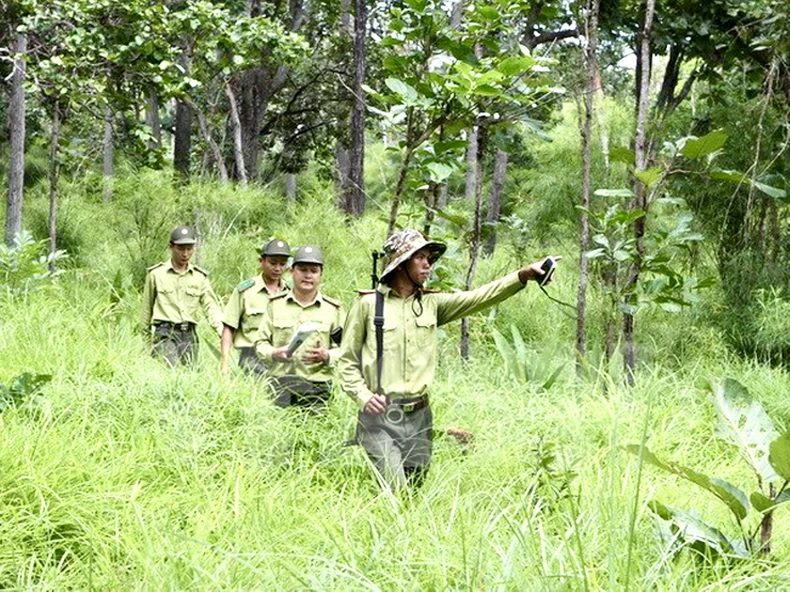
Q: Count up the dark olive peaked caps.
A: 3